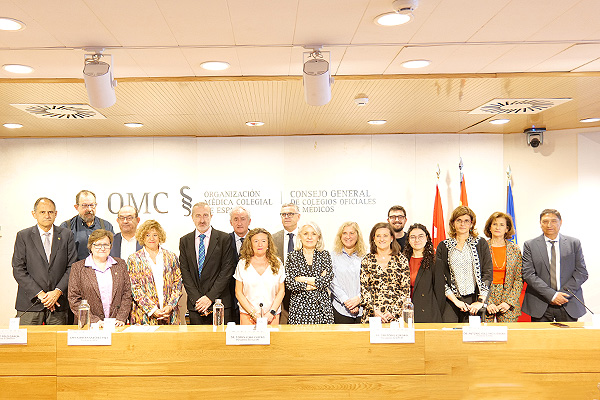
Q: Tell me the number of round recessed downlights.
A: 11